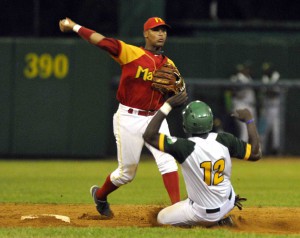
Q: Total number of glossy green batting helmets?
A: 1